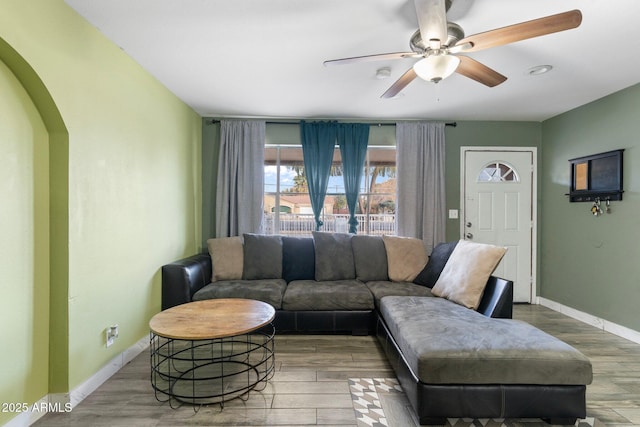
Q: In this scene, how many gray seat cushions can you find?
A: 4